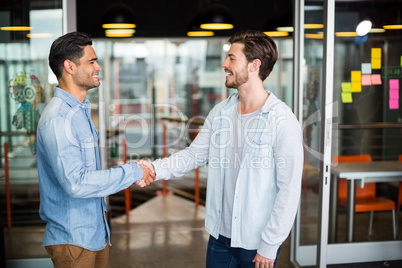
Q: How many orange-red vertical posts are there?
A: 4